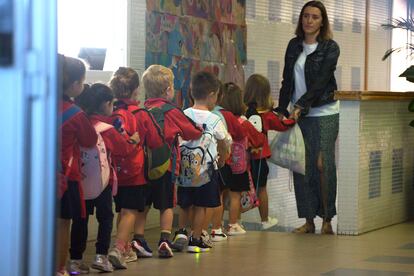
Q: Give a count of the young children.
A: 8